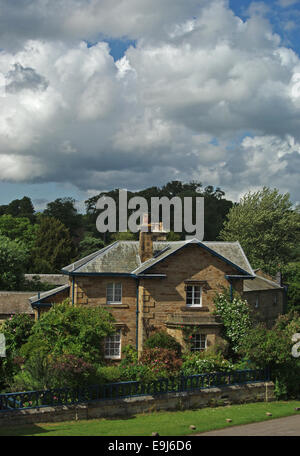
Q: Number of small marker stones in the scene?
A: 5